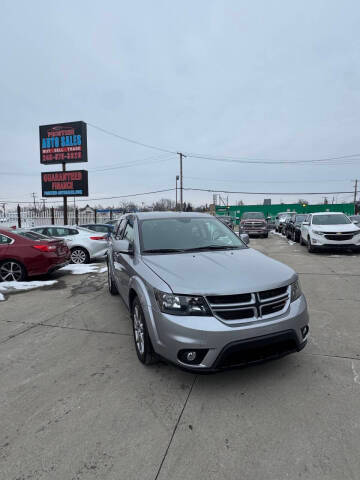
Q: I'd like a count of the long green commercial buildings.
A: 1